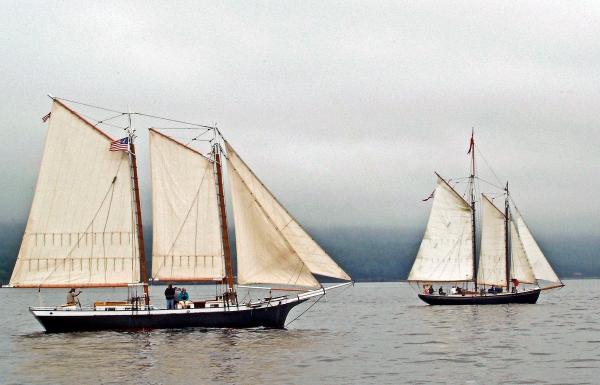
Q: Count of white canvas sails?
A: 8